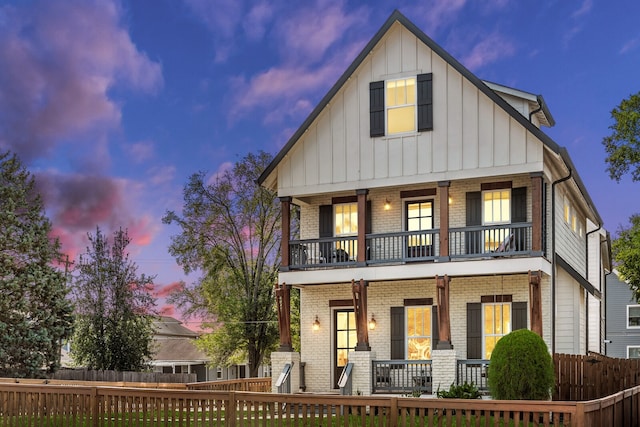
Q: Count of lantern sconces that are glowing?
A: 4